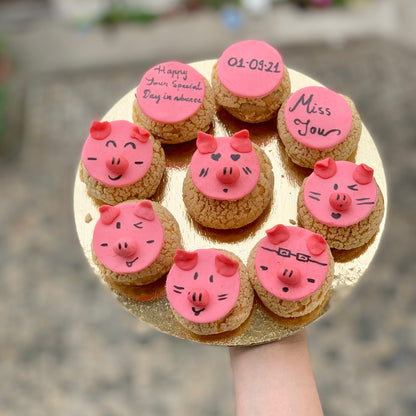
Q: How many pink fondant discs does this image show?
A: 9